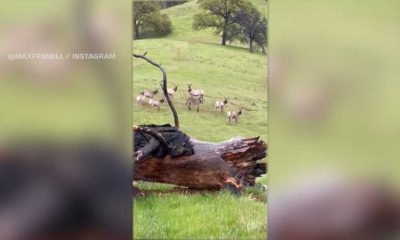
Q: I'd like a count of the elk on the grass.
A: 8